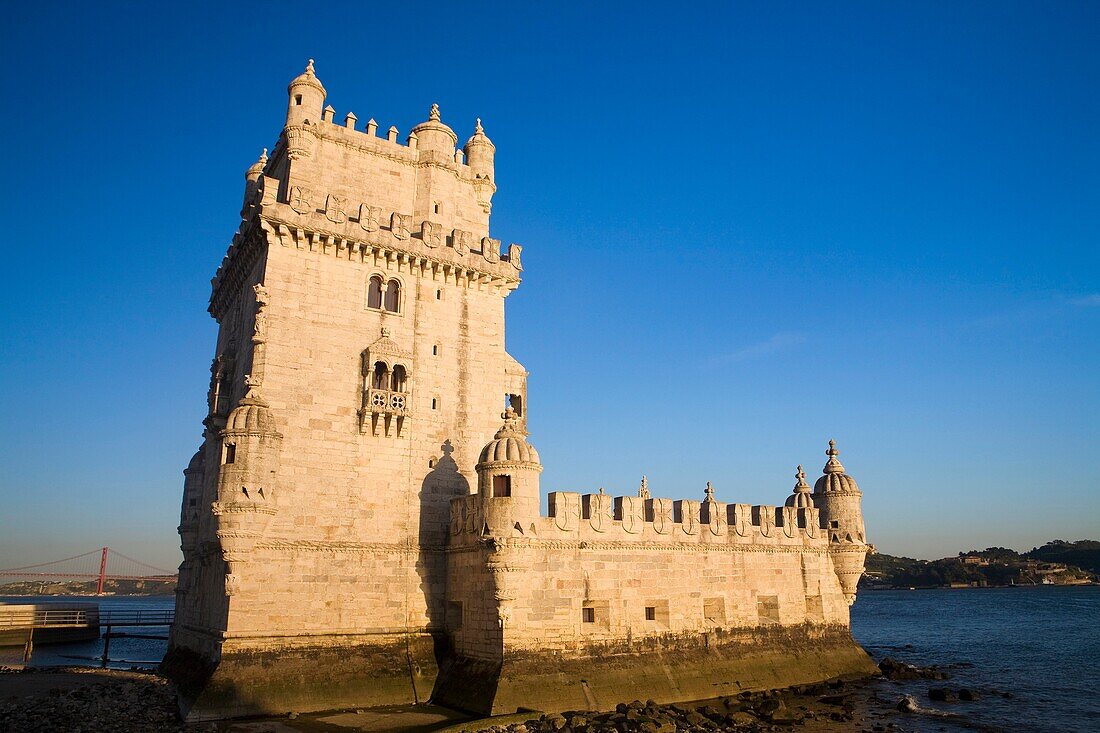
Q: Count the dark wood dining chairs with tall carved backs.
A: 0